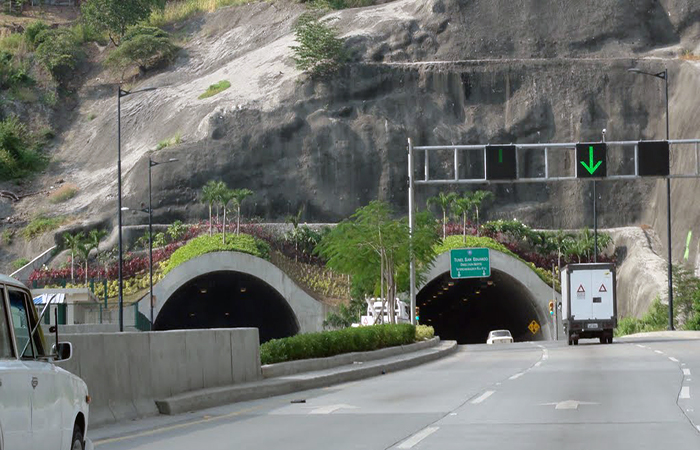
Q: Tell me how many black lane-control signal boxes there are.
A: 3